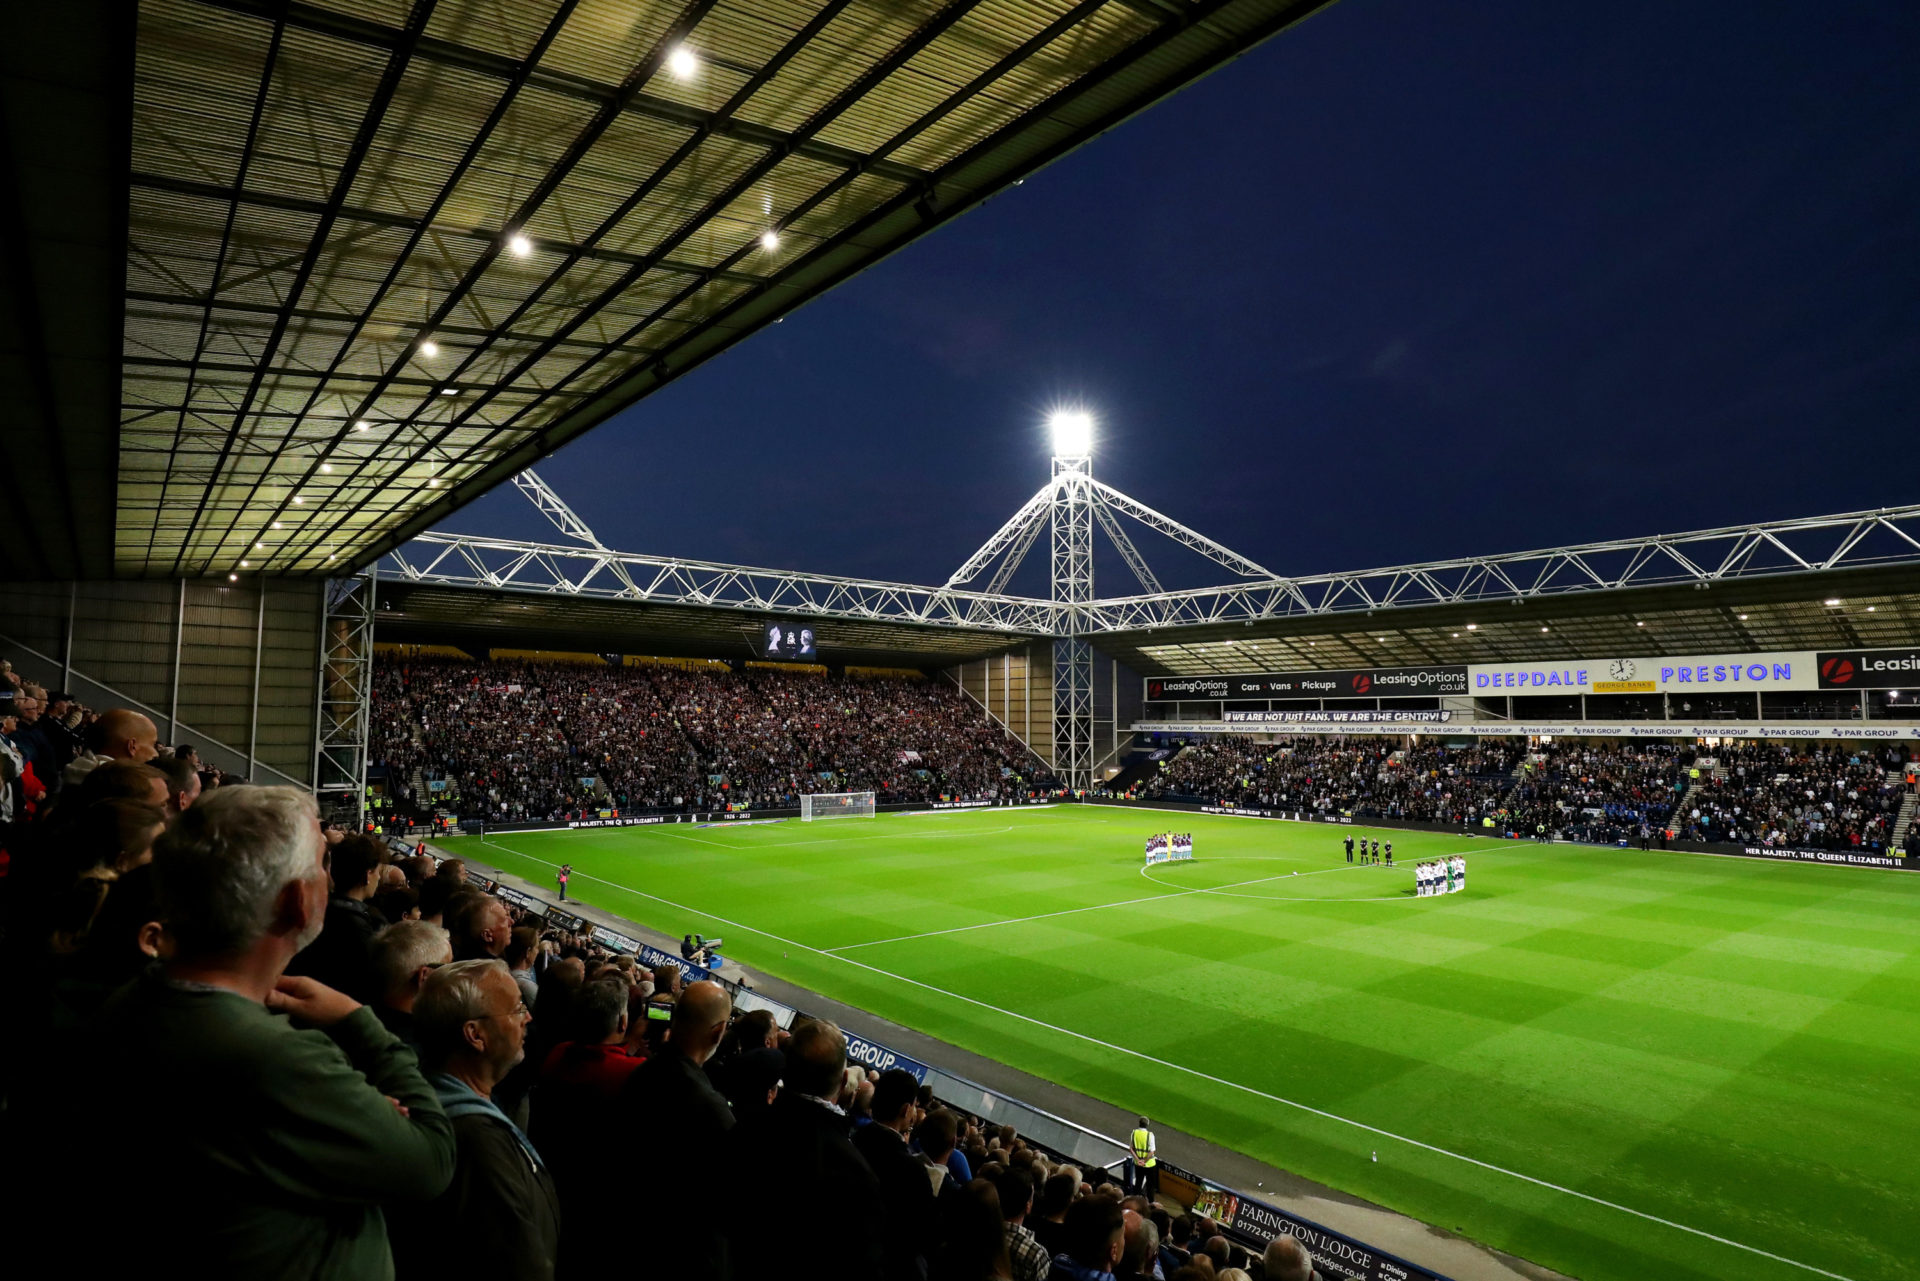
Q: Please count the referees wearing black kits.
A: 3